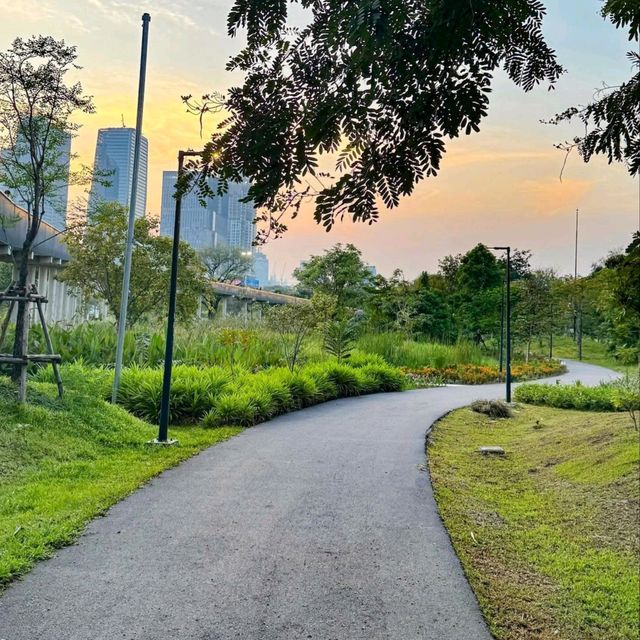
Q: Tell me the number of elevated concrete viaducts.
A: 1